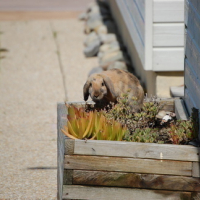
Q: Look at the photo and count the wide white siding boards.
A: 3